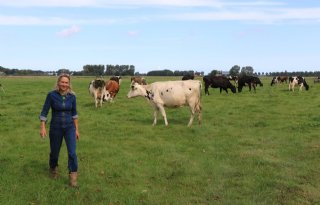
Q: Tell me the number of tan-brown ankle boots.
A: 2